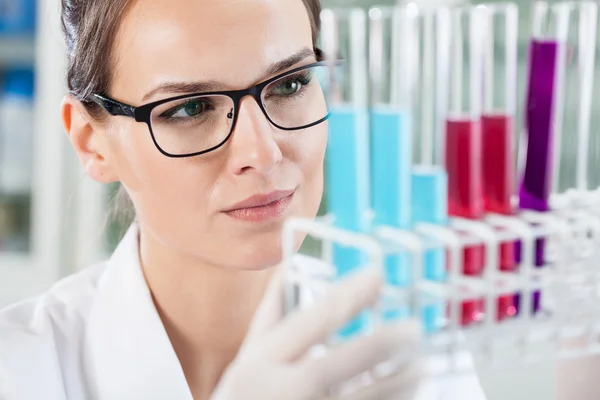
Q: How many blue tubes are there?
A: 3